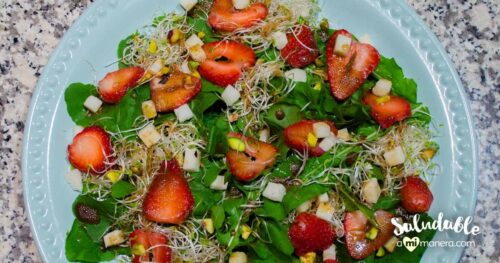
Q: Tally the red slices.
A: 15